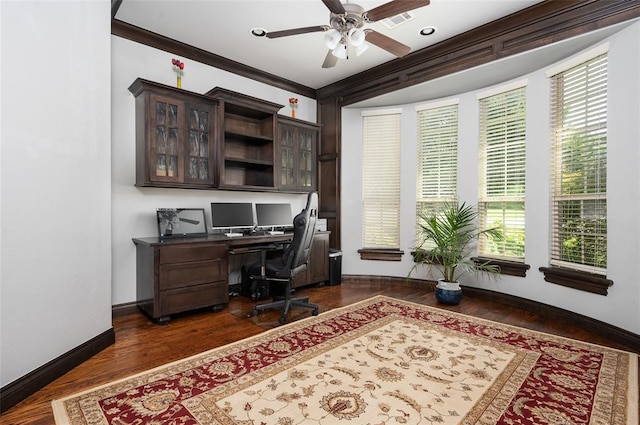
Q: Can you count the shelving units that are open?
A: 1